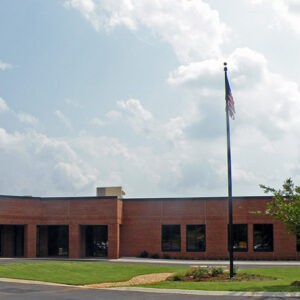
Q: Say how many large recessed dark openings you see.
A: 3